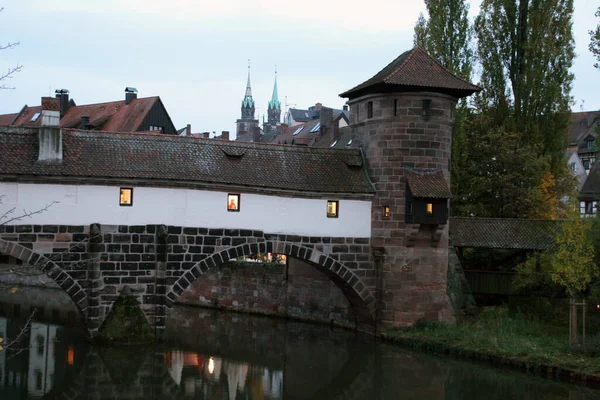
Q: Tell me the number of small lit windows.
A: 5